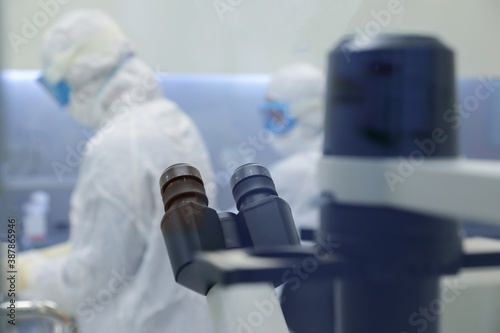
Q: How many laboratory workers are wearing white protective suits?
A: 2